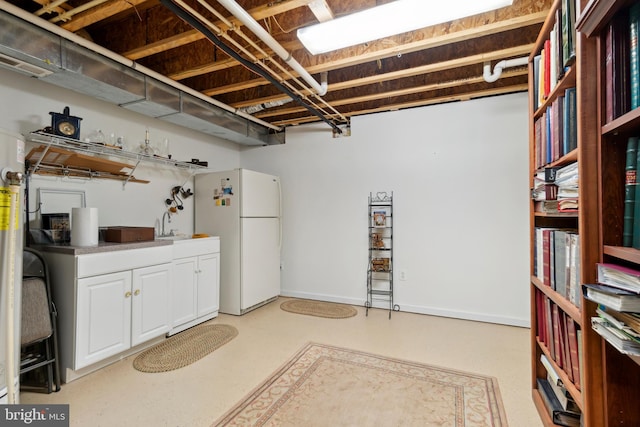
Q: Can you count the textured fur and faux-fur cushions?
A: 0